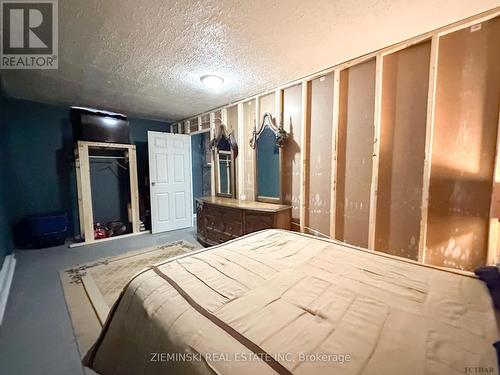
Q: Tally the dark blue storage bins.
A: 1